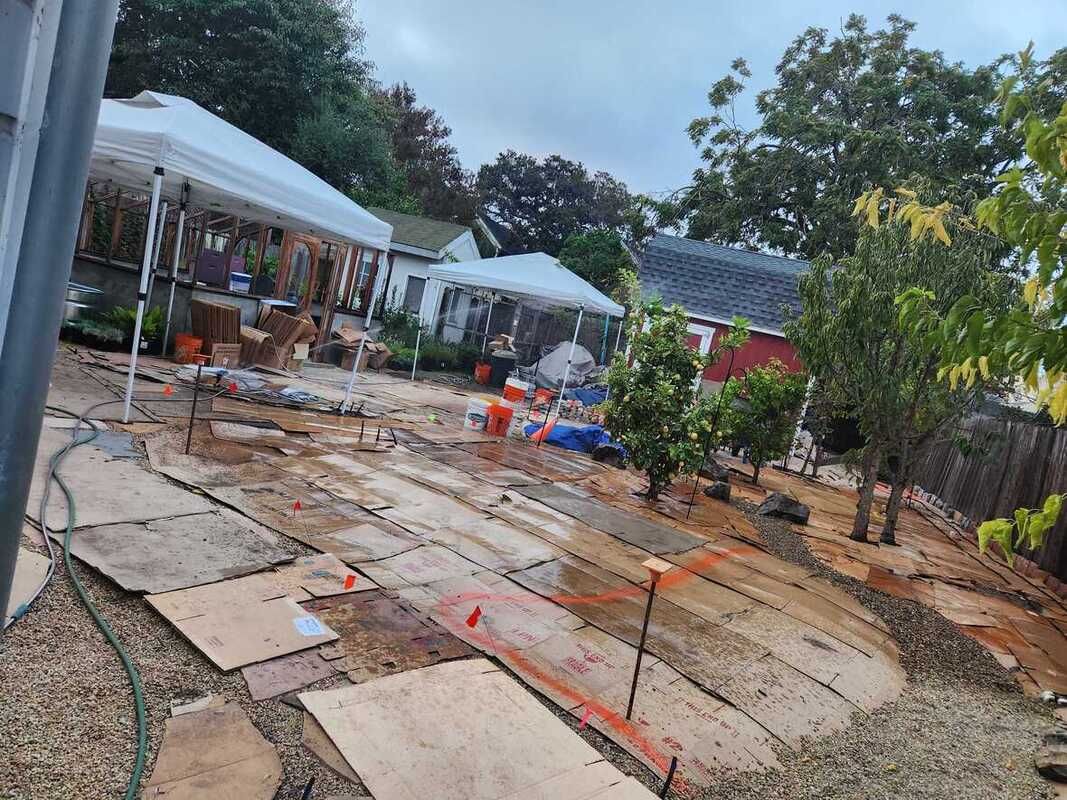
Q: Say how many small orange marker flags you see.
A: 5